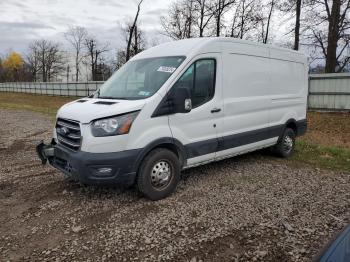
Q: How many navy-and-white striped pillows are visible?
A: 0